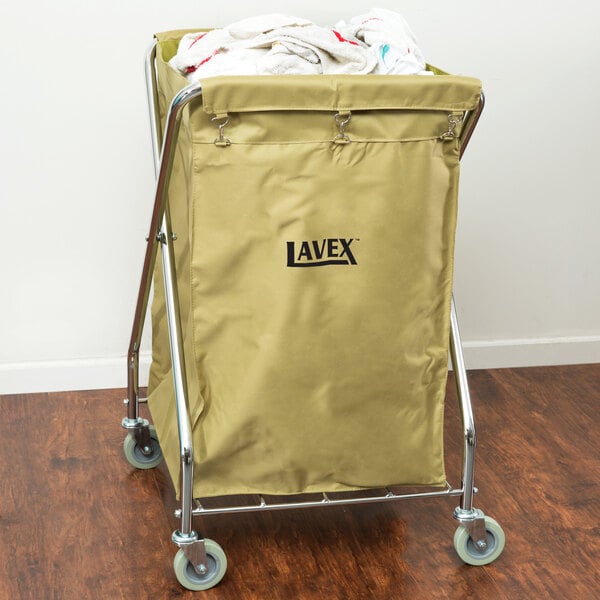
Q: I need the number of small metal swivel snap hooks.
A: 3